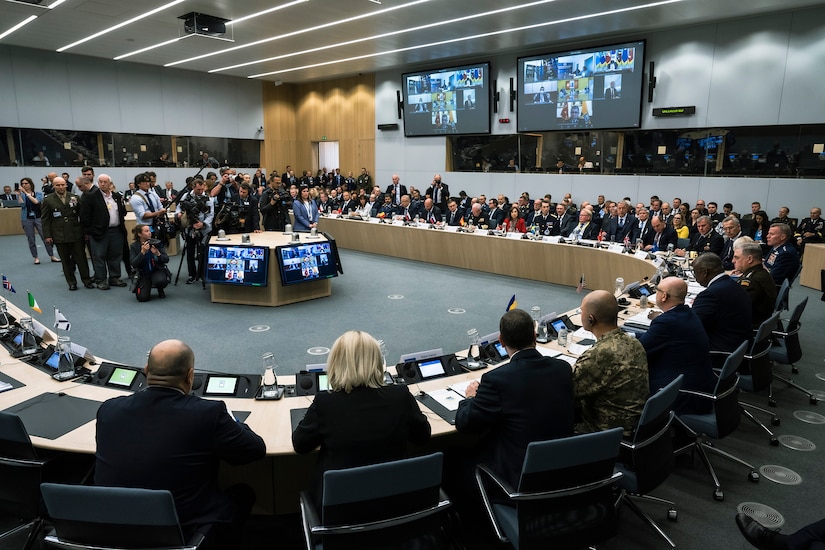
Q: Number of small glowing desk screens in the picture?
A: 9